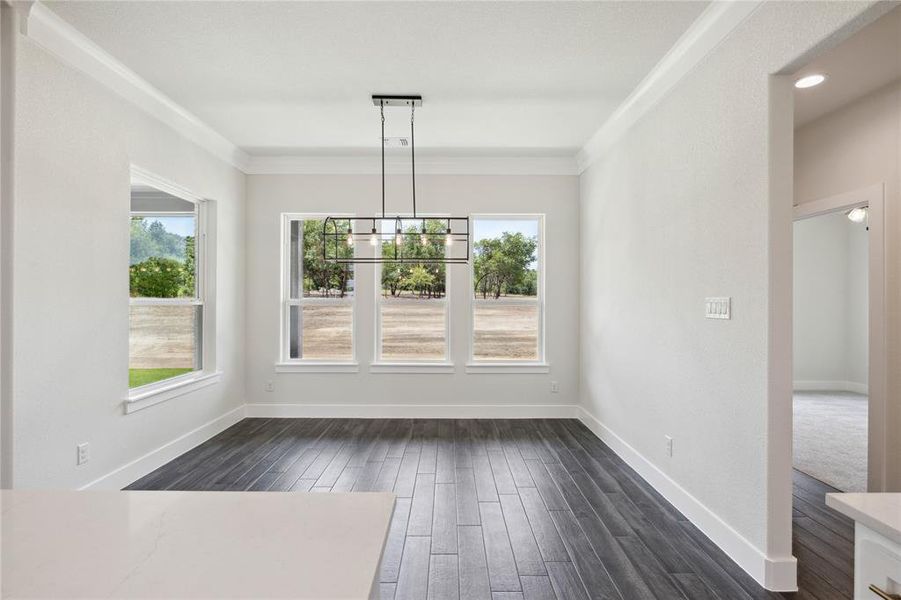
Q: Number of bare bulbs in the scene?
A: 5